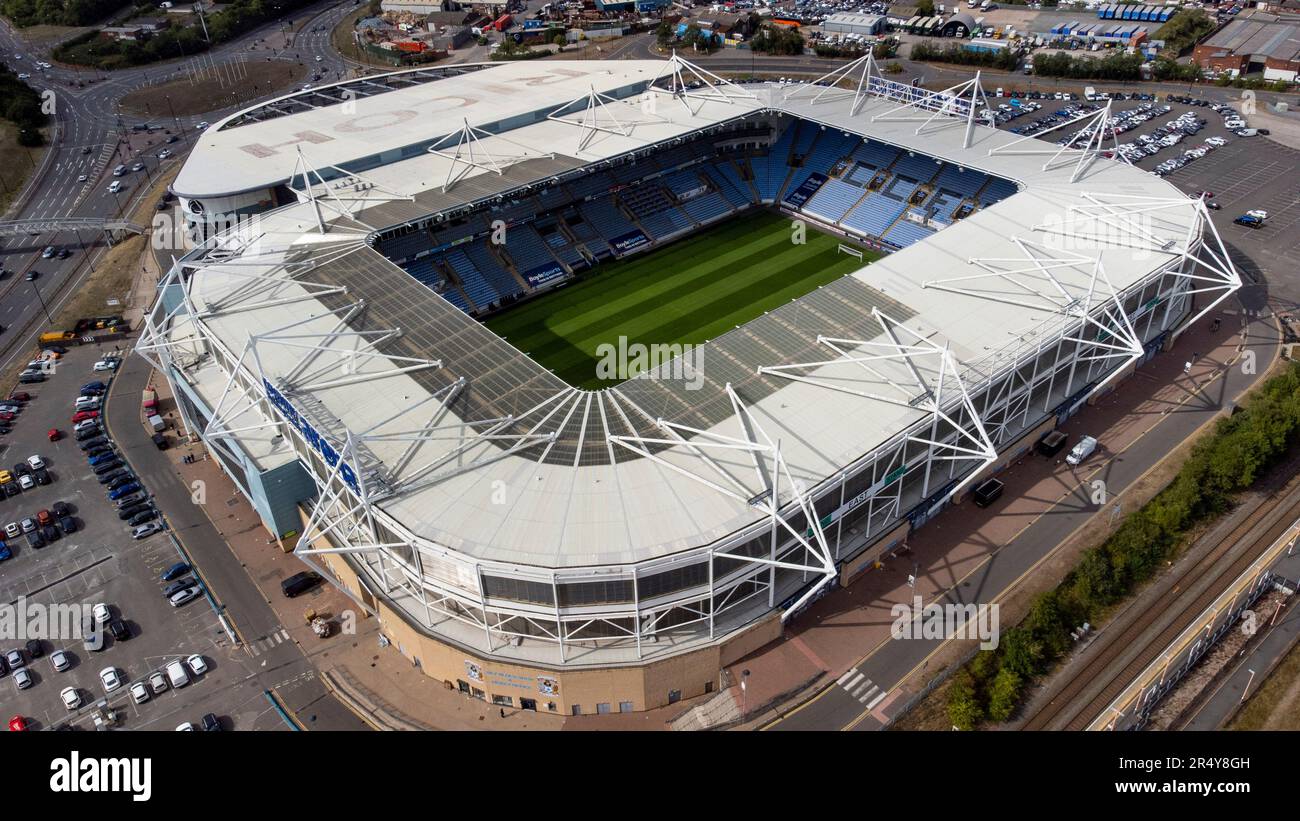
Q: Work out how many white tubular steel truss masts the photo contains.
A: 14